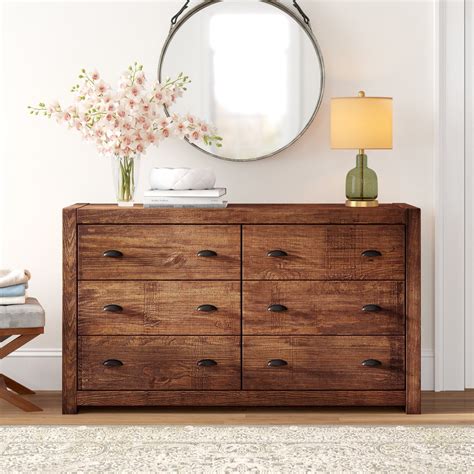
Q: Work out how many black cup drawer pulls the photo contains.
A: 12